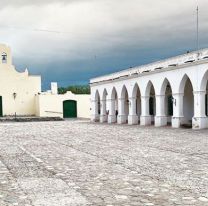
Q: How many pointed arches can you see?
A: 9